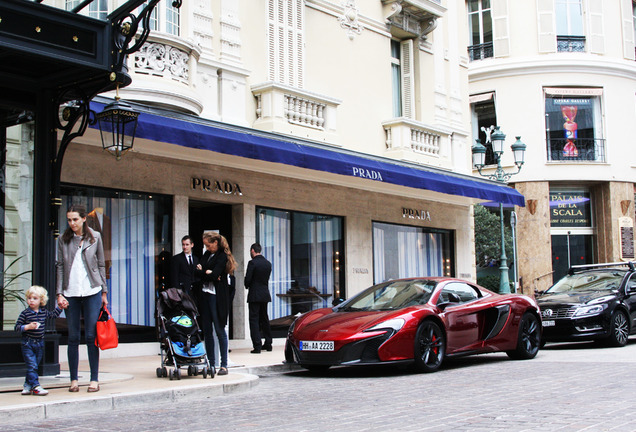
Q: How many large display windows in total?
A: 3